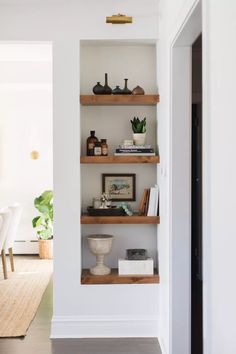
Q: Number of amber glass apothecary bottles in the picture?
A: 3